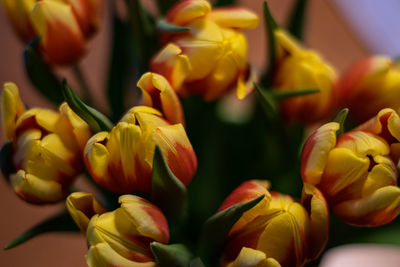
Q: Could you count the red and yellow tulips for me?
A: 9